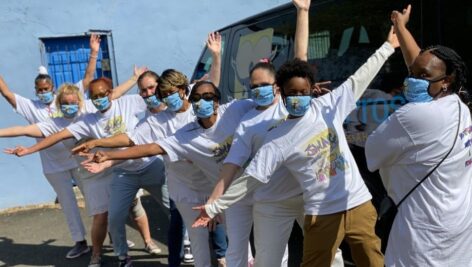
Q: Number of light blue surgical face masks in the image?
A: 9